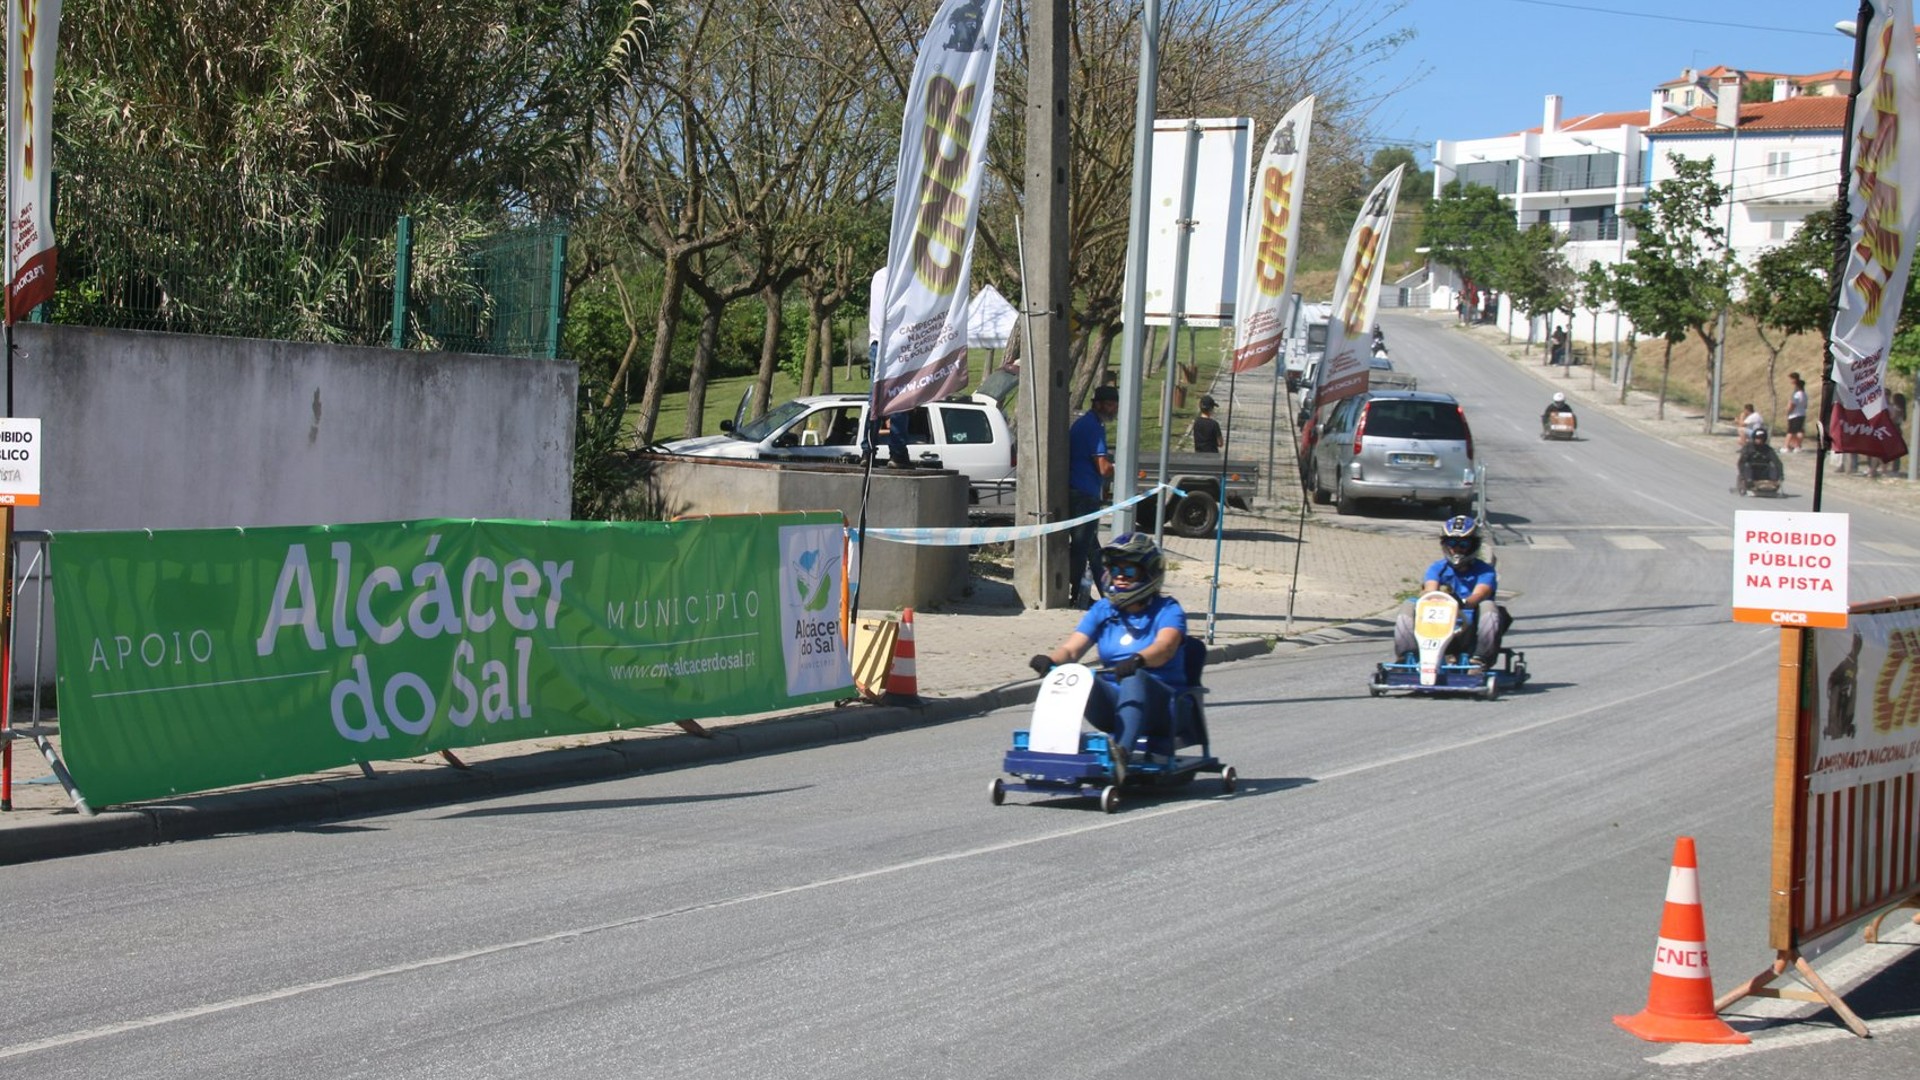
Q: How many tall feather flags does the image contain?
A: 5